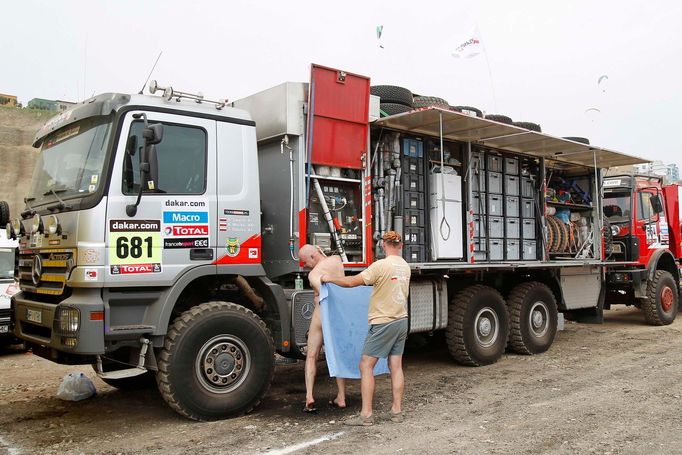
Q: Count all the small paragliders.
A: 3